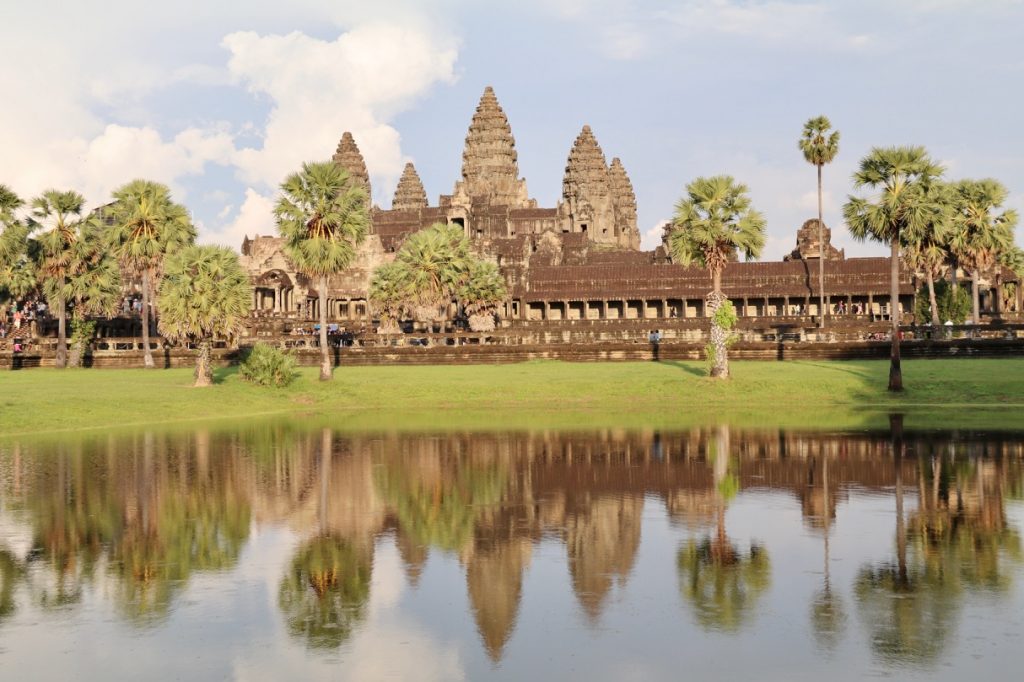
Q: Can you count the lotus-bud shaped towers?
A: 5